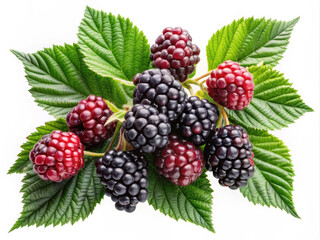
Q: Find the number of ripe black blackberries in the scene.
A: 5